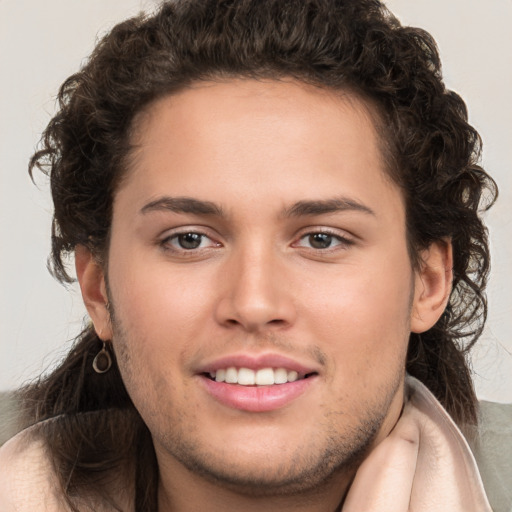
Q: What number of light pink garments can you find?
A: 1